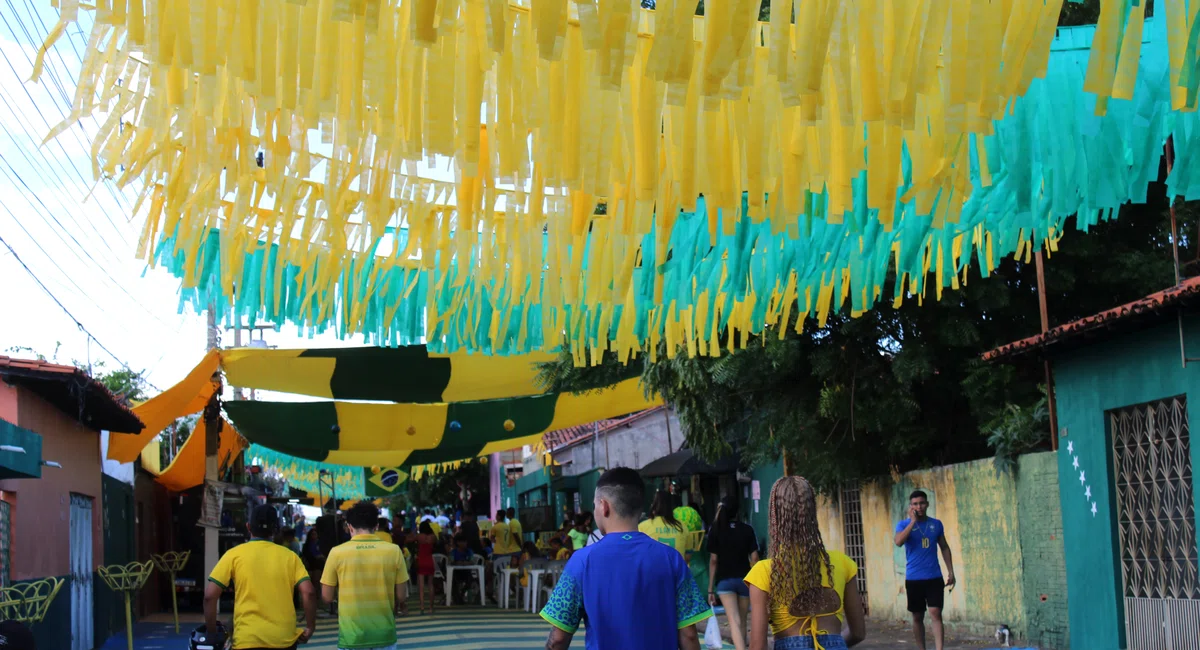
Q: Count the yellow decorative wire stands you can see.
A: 3